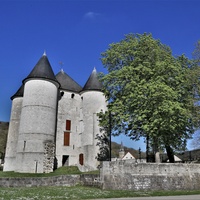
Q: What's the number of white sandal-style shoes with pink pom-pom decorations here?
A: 0